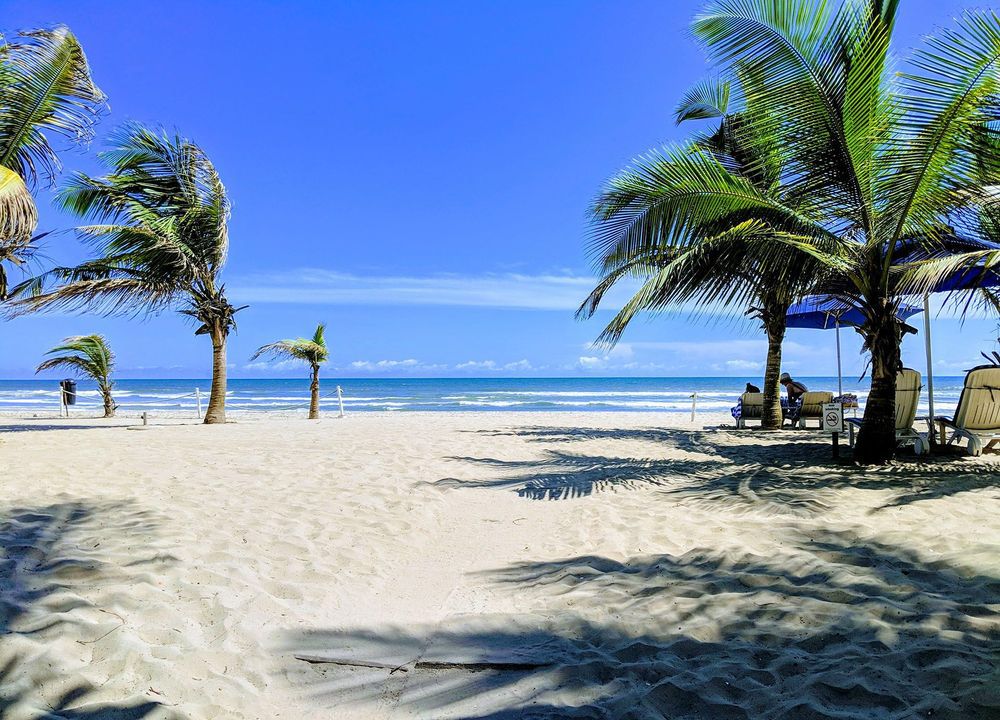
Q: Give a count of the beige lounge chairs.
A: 4